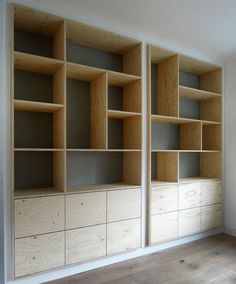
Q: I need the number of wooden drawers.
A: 12